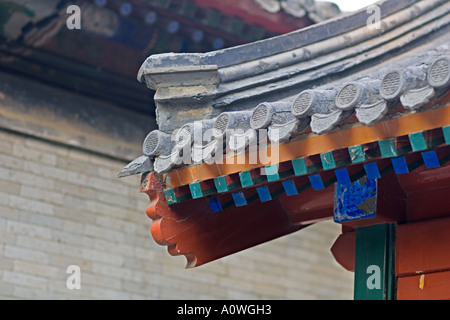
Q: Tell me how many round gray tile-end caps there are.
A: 8